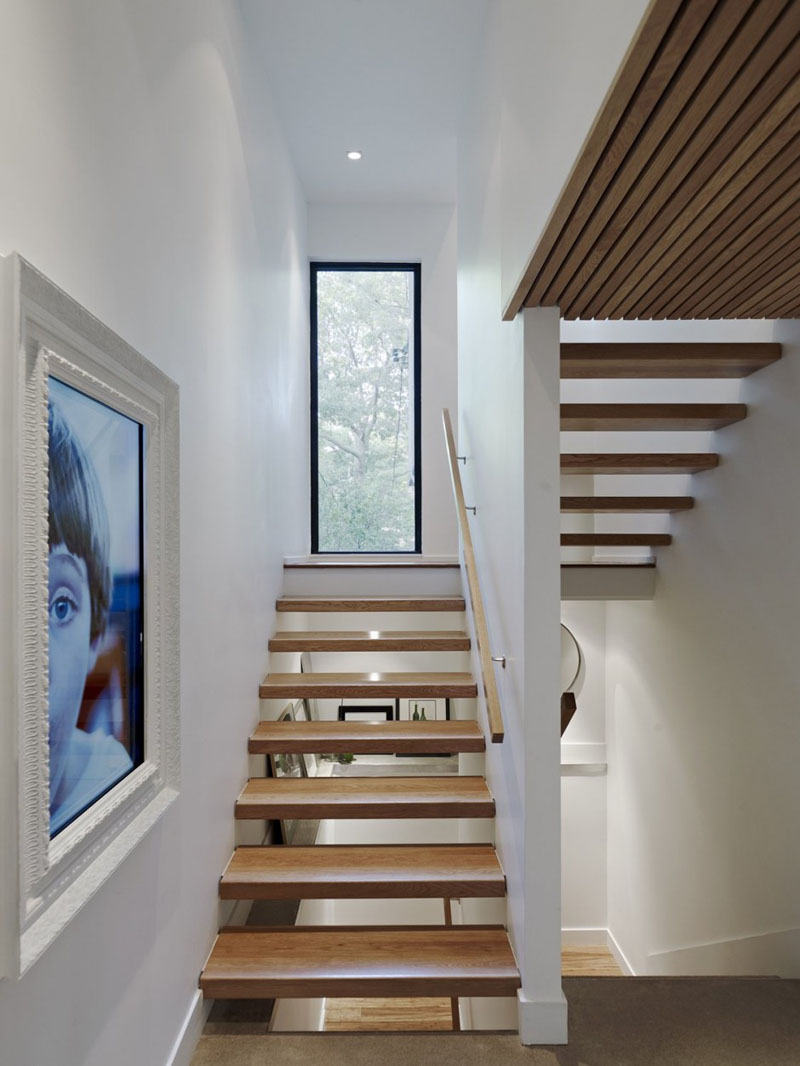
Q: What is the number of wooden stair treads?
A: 12